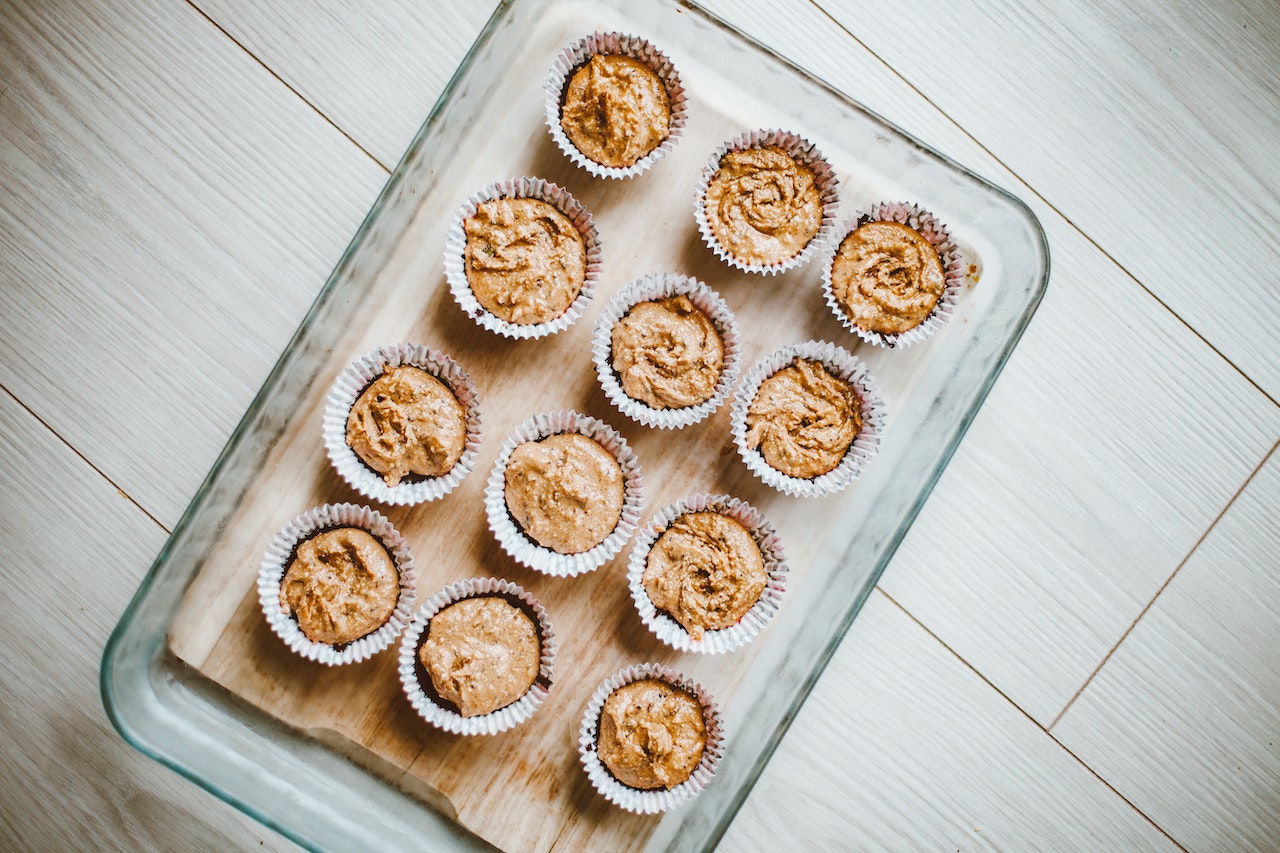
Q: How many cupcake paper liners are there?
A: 12